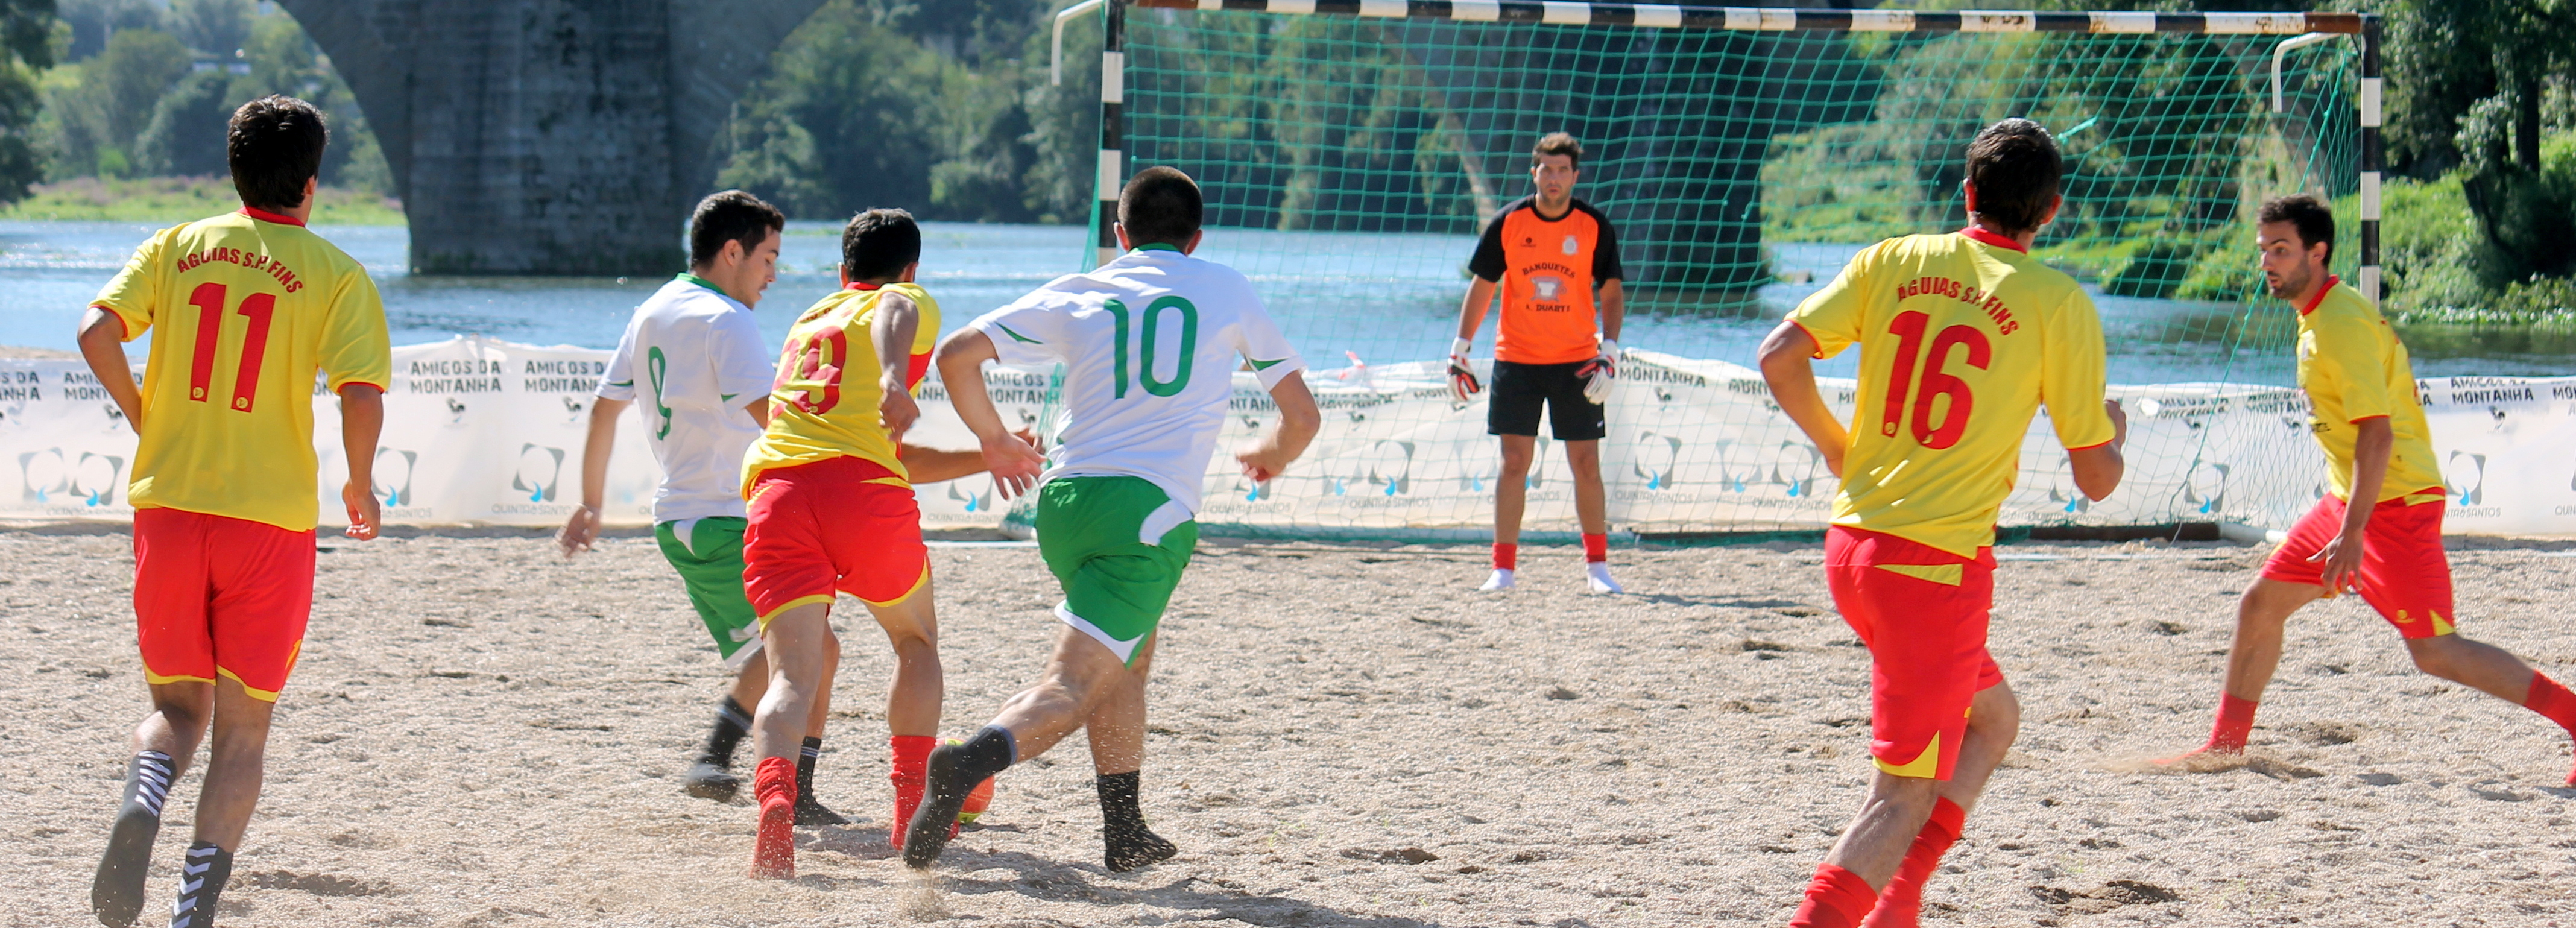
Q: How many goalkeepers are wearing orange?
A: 1